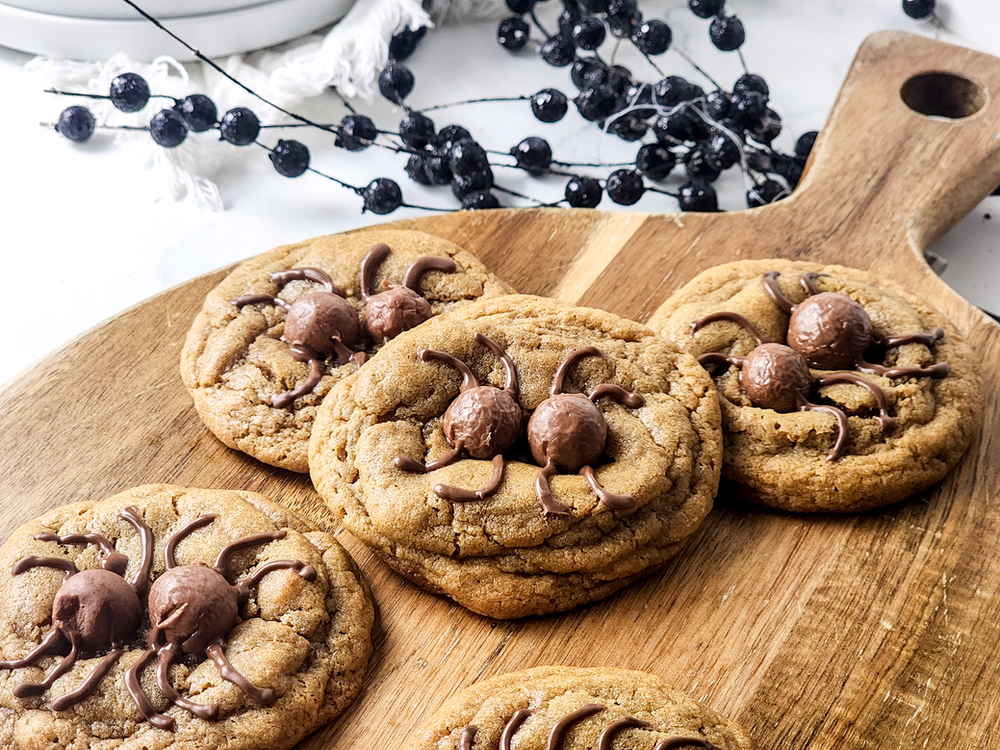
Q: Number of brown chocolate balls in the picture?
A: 8